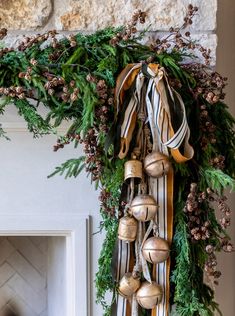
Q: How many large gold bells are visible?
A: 7